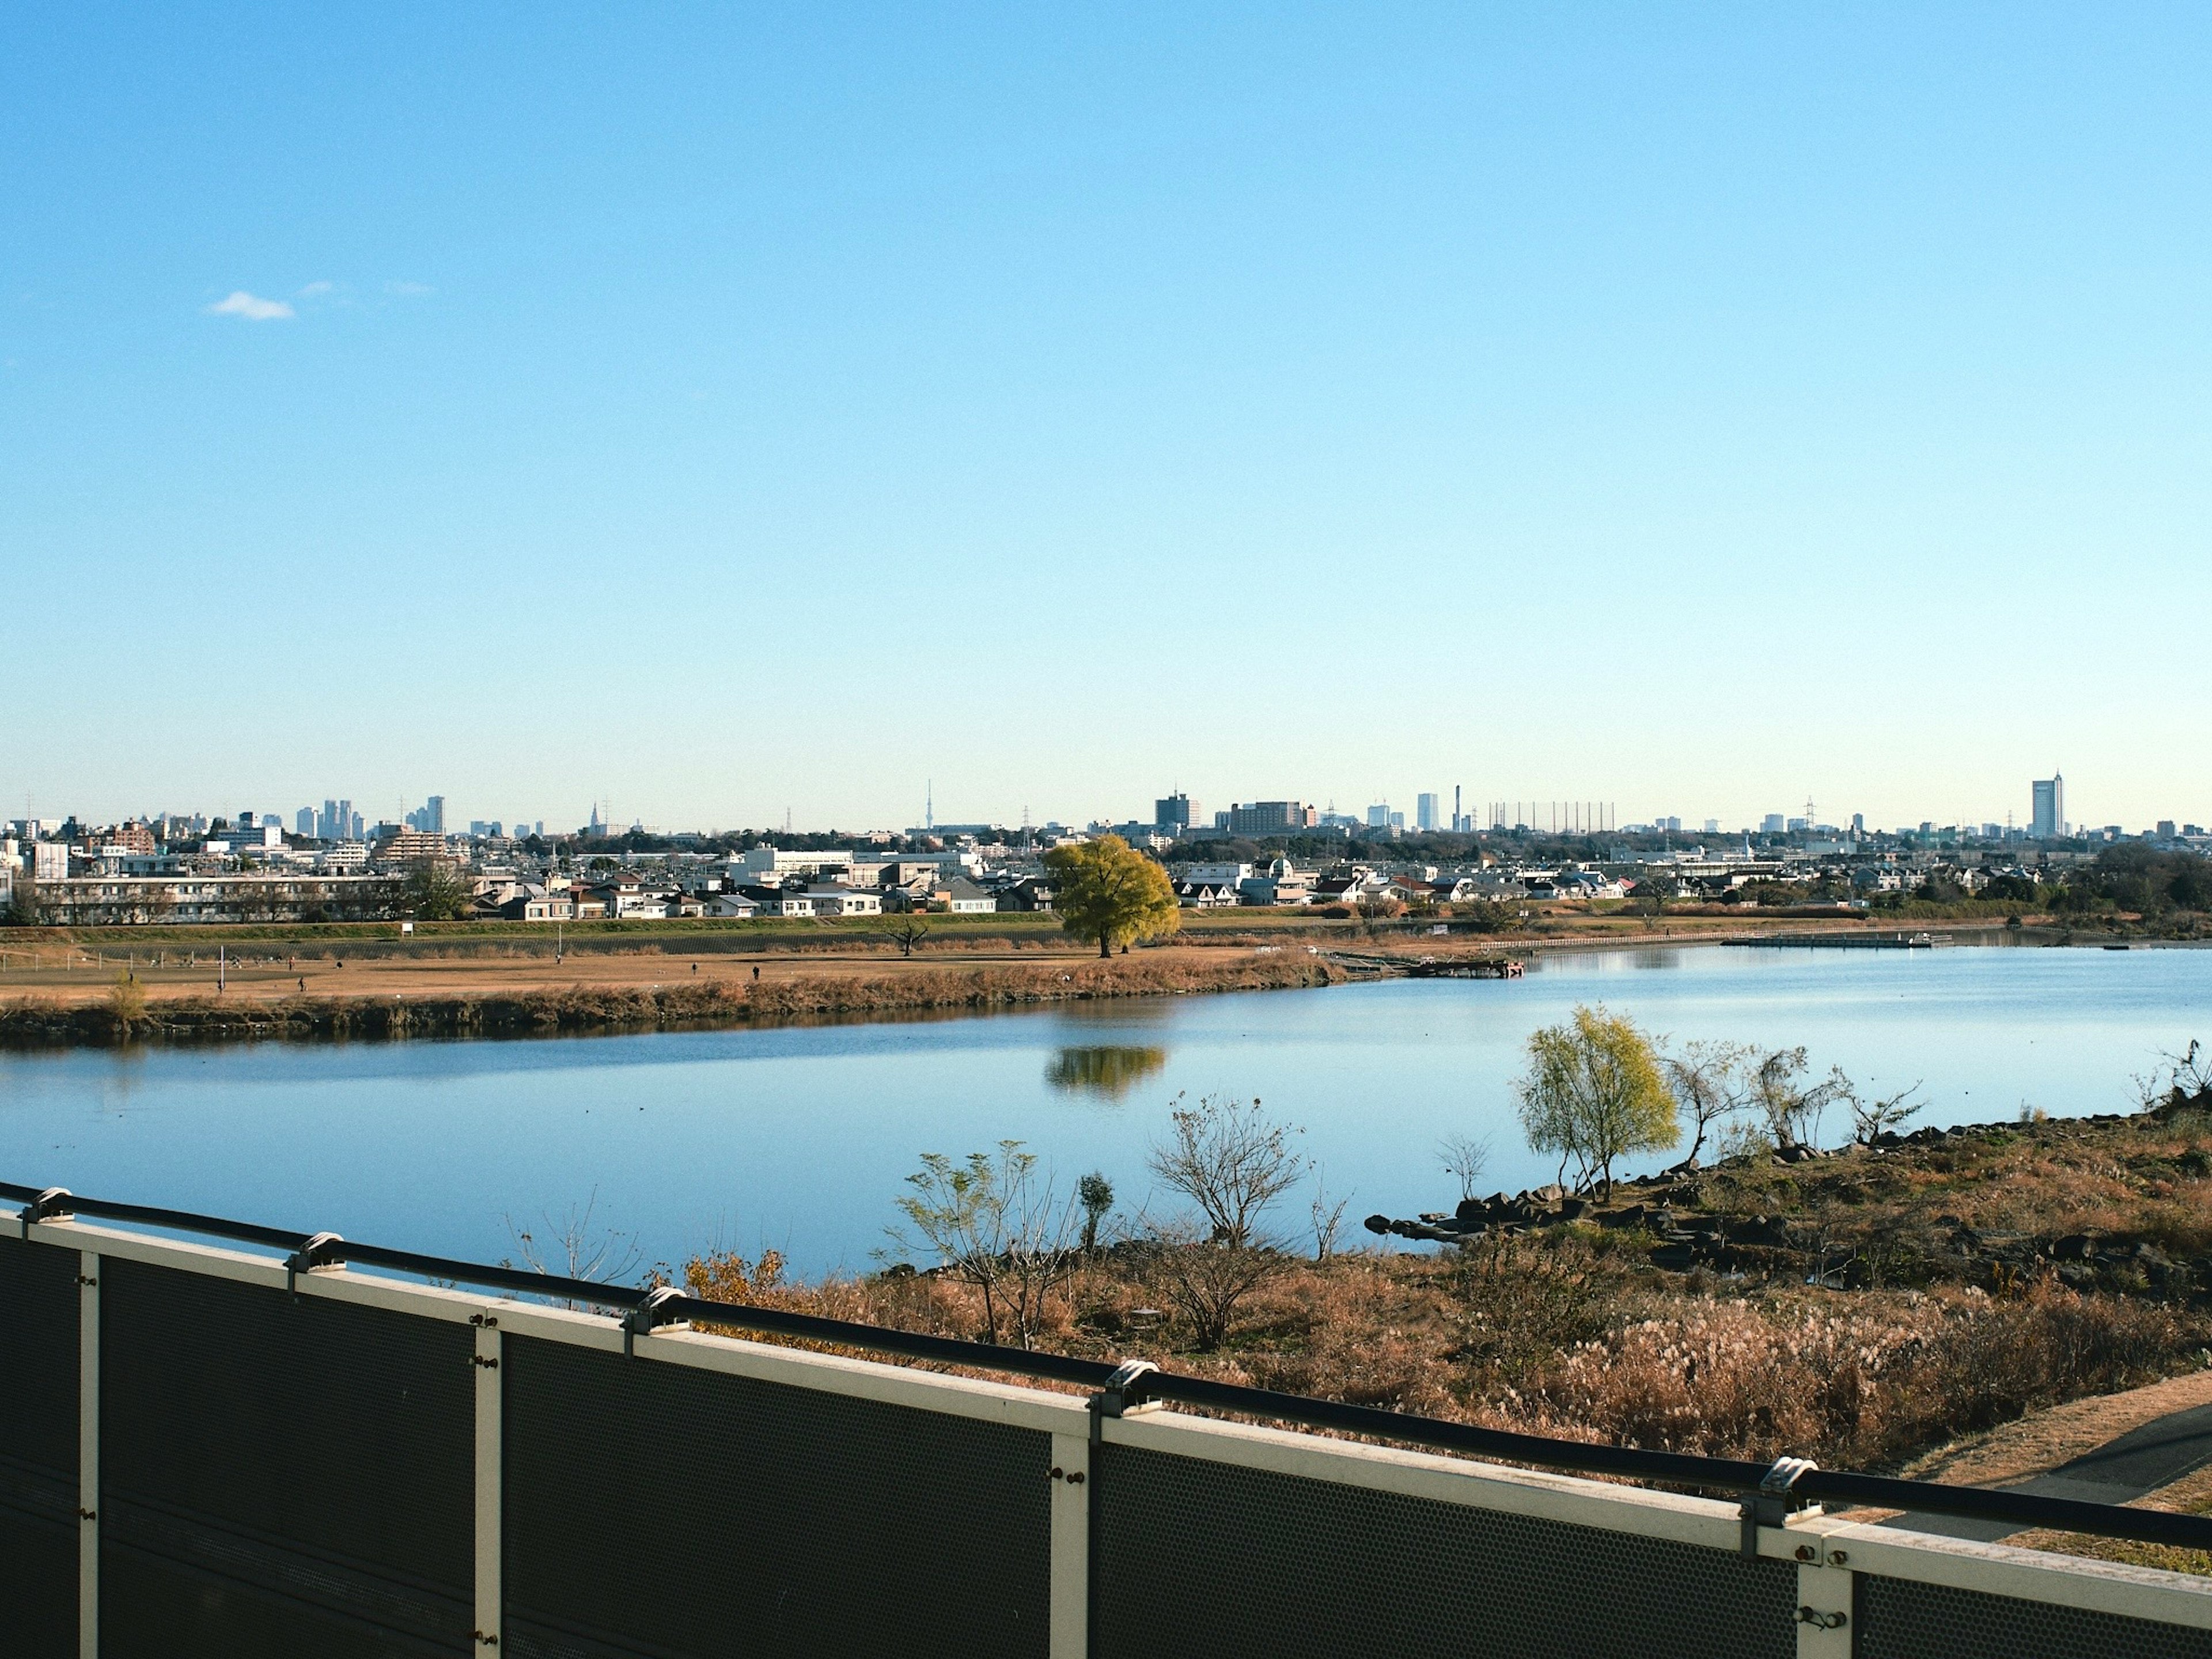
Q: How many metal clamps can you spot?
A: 5